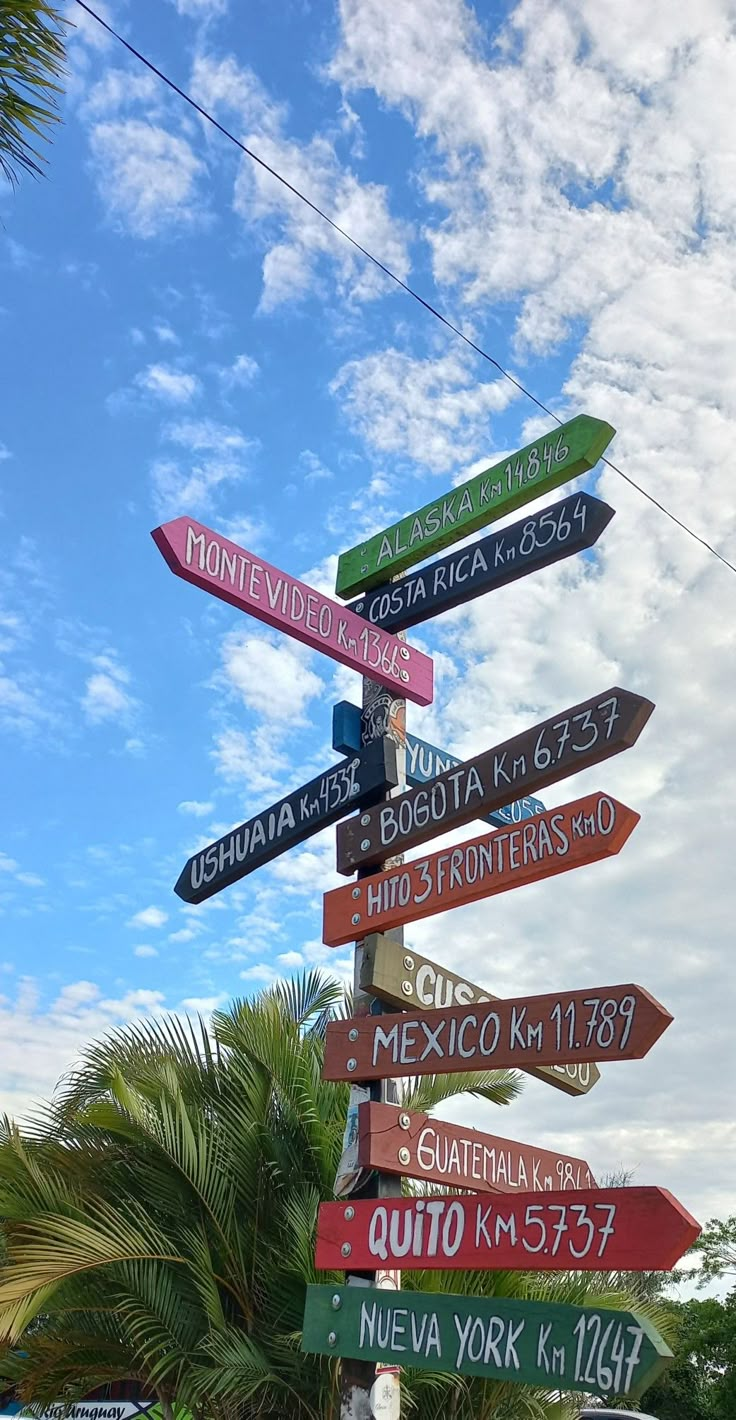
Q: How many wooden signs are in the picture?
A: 12